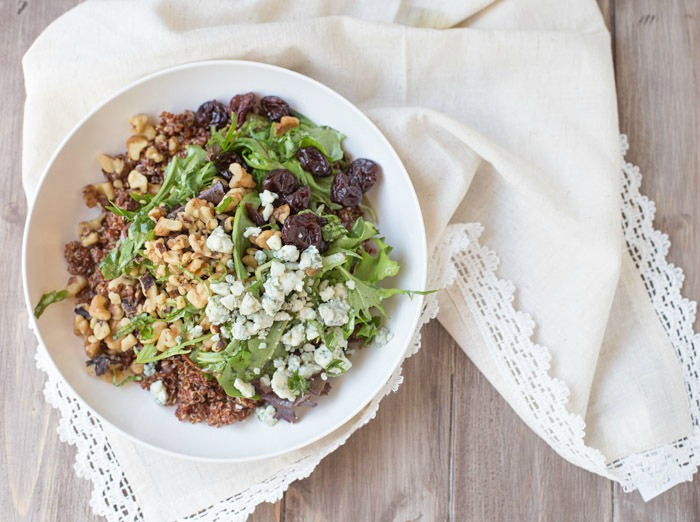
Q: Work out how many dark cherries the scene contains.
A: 10